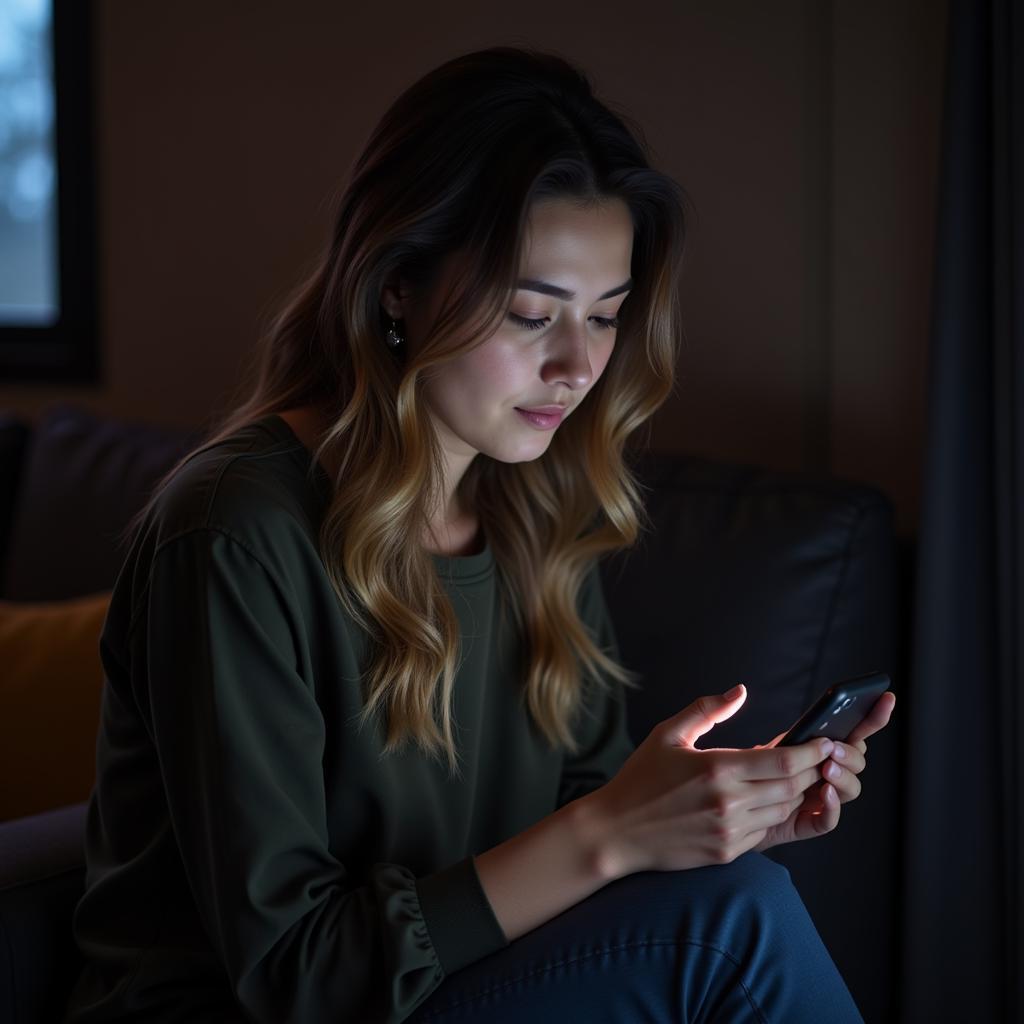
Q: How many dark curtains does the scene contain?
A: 1